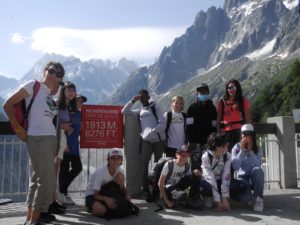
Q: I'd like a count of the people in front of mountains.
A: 12